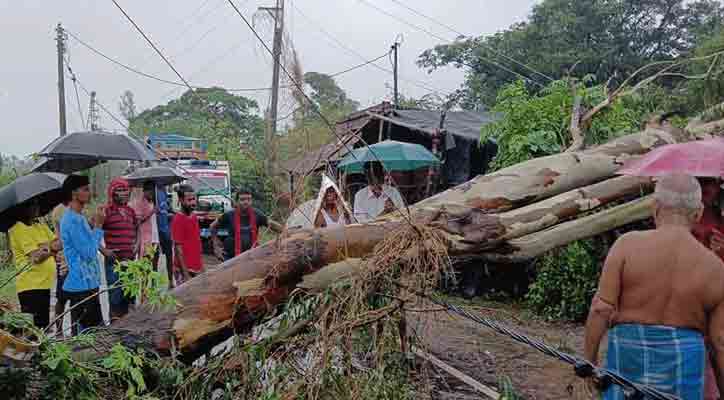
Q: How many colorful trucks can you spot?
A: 2